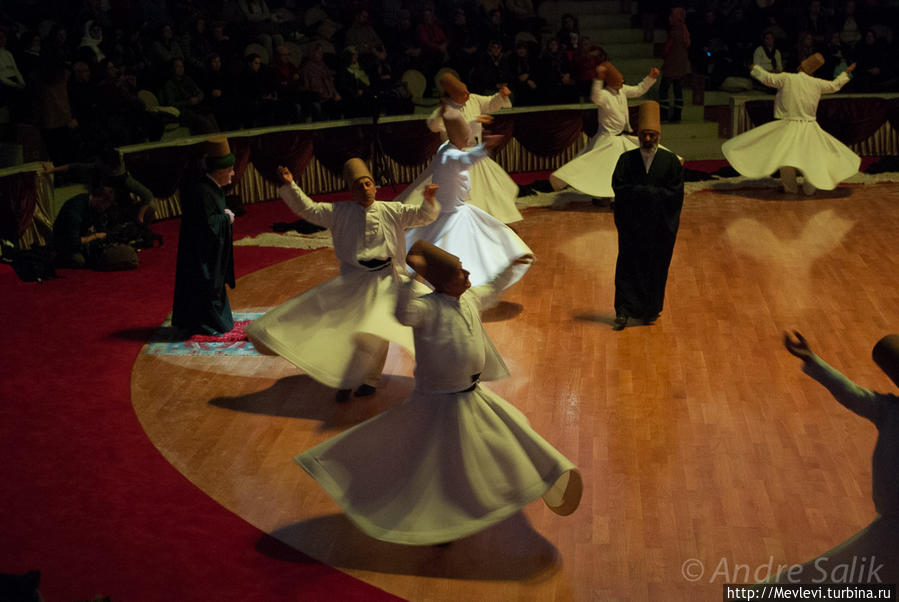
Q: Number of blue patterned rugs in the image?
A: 1